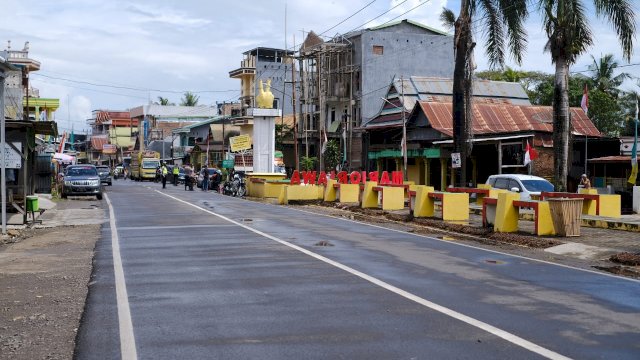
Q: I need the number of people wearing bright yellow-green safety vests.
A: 2